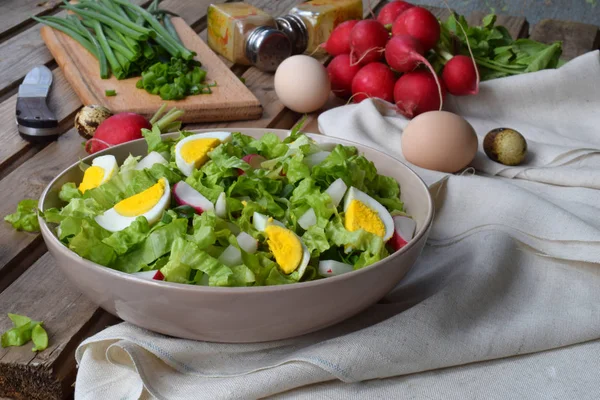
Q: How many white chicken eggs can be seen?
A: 2